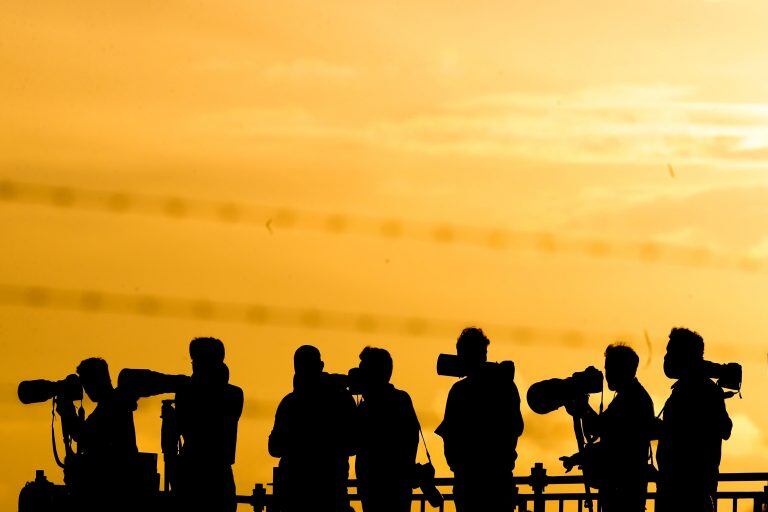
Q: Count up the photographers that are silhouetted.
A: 7